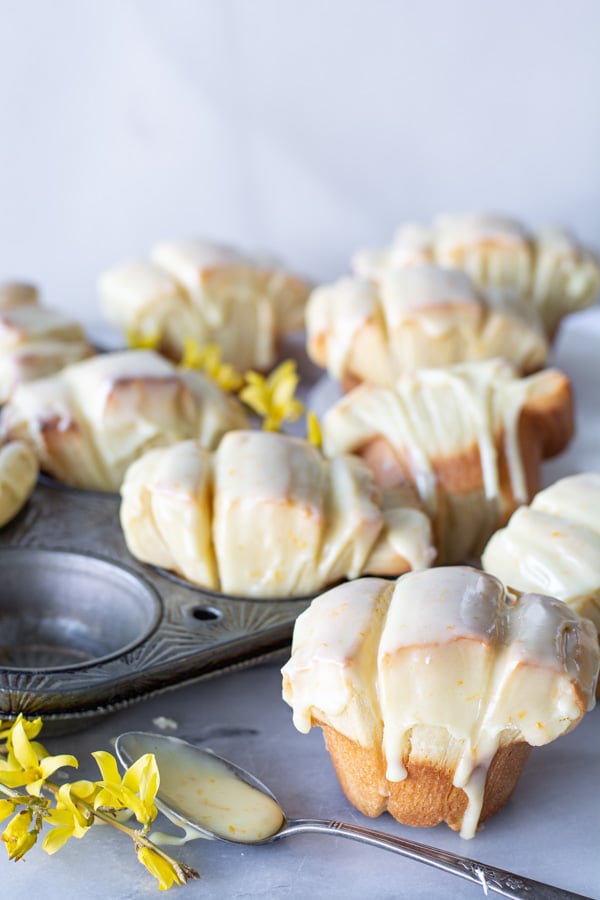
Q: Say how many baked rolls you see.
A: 10